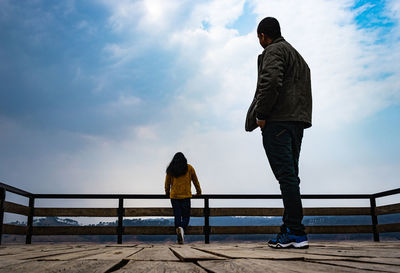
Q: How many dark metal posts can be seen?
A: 5